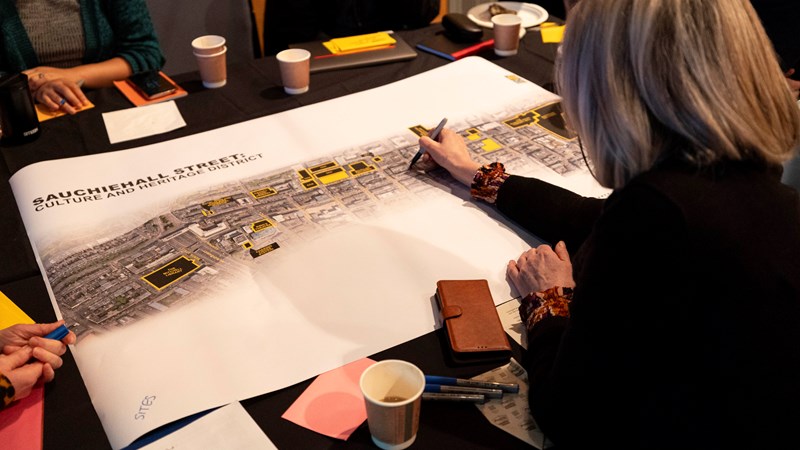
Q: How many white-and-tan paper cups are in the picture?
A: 5